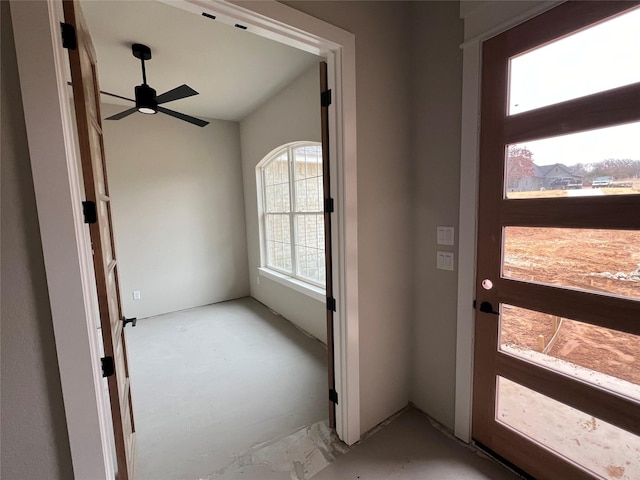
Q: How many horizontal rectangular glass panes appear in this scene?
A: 5